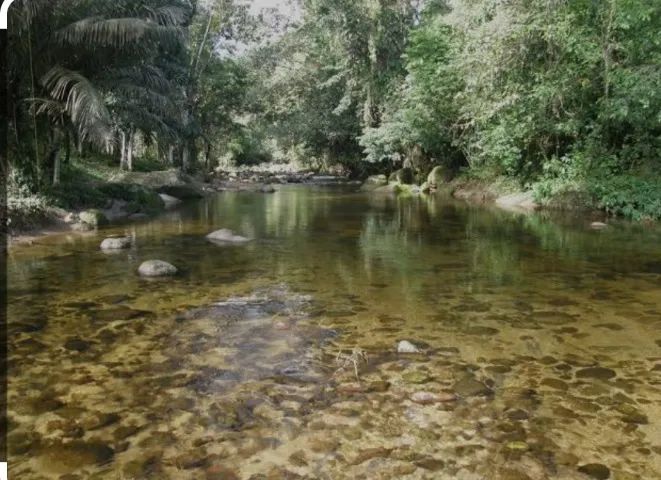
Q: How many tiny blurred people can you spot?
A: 0